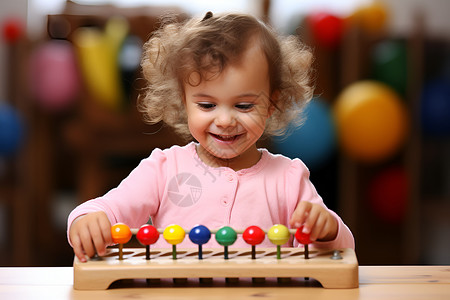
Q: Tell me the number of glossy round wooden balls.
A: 8